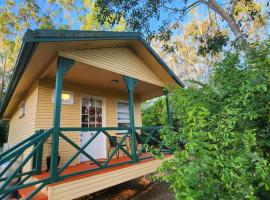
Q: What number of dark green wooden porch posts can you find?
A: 3